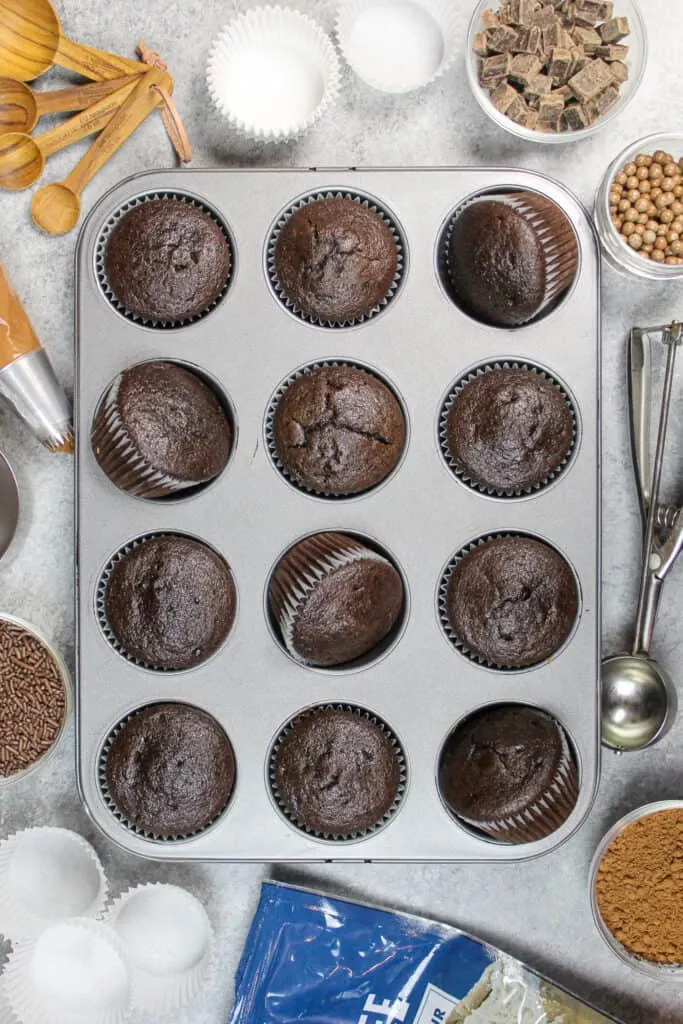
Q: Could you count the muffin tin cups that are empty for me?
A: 0